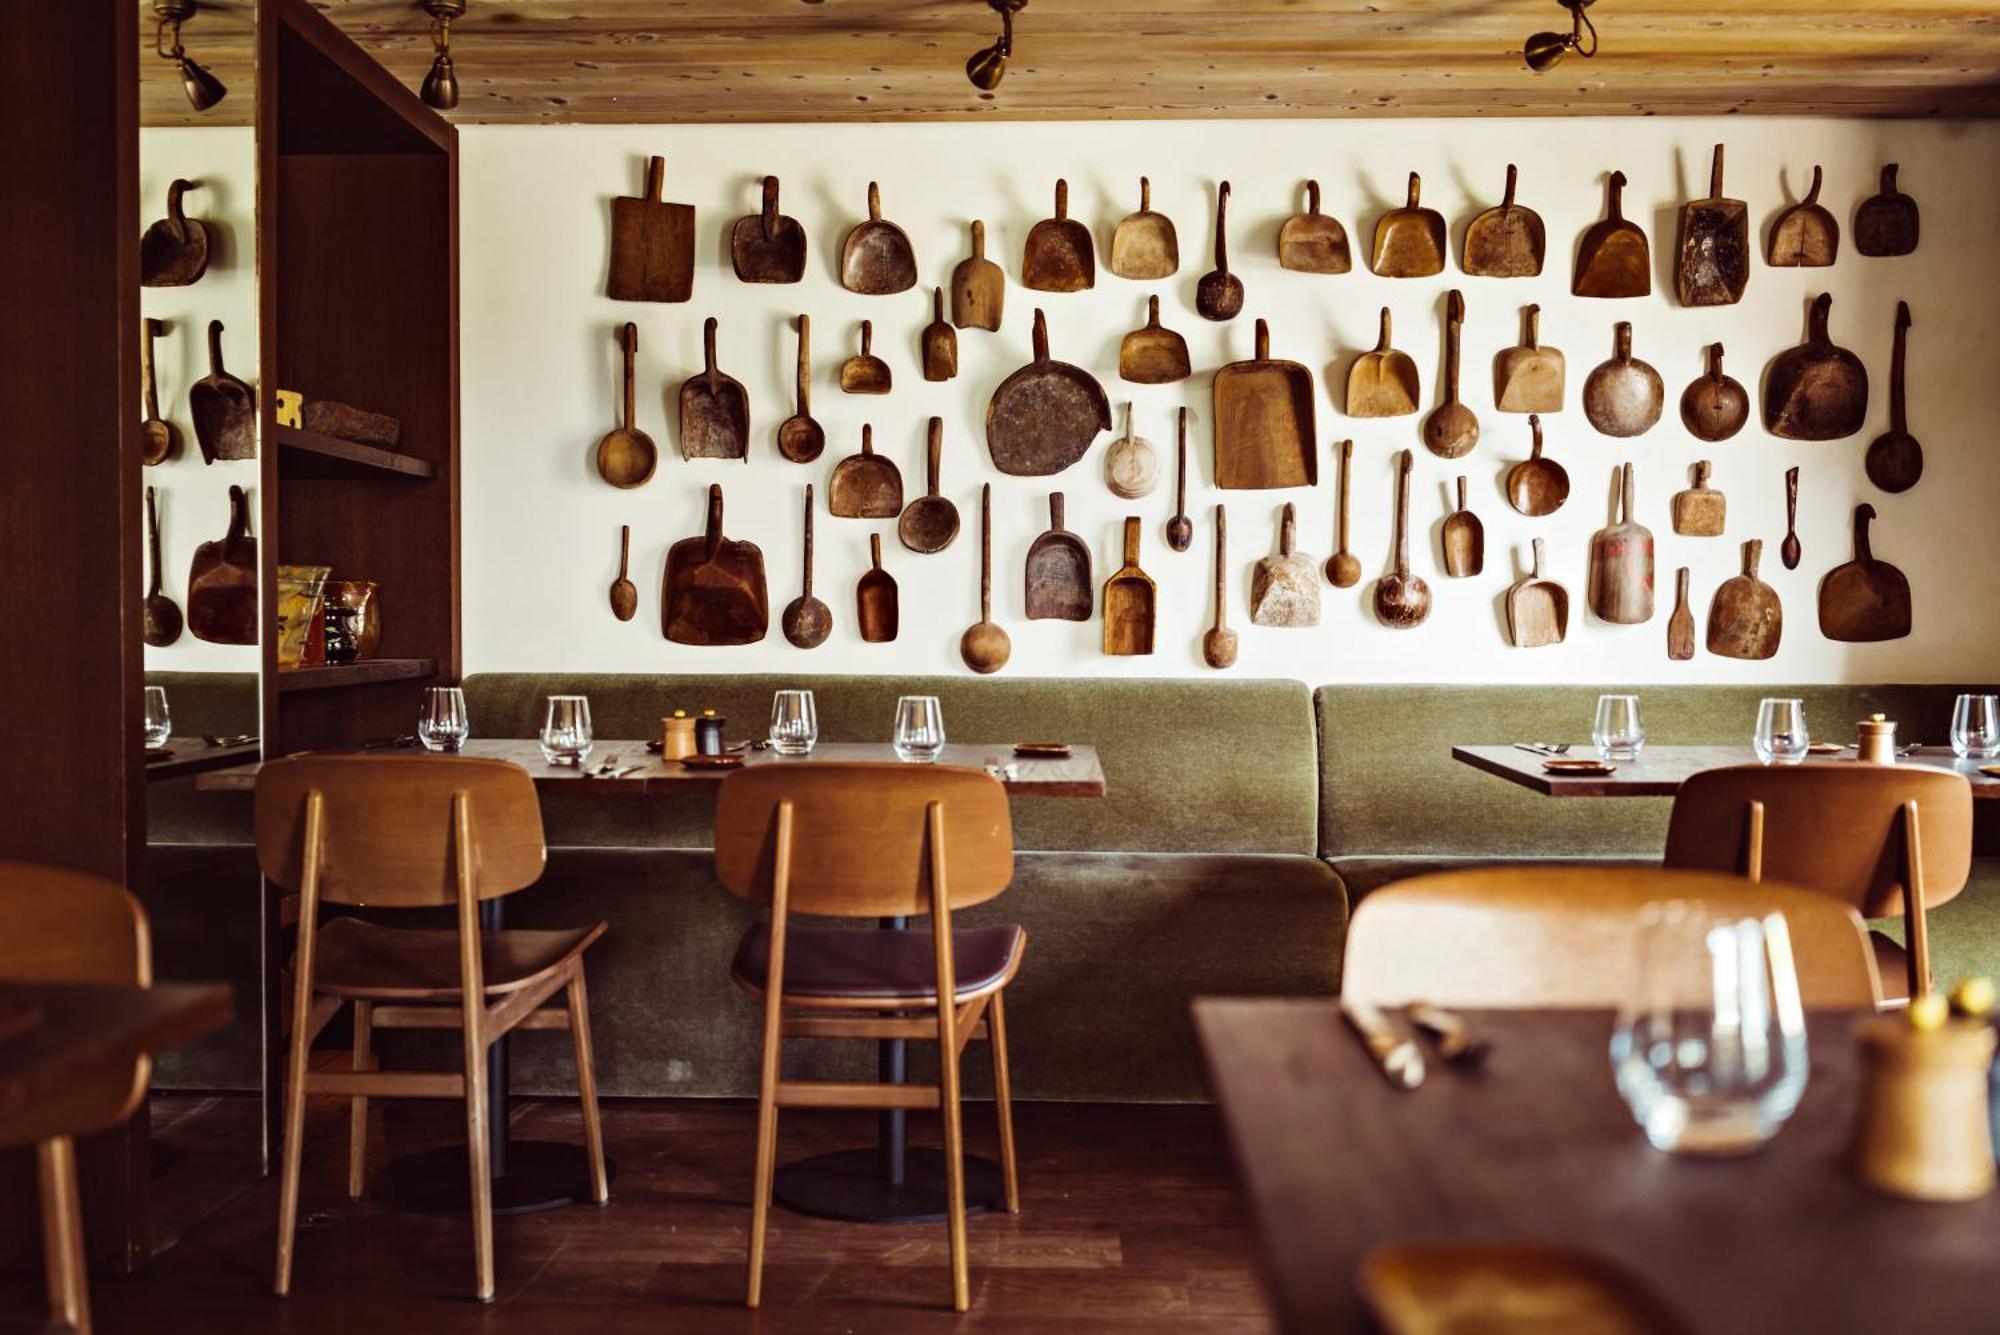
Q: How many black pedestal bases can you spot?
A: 2